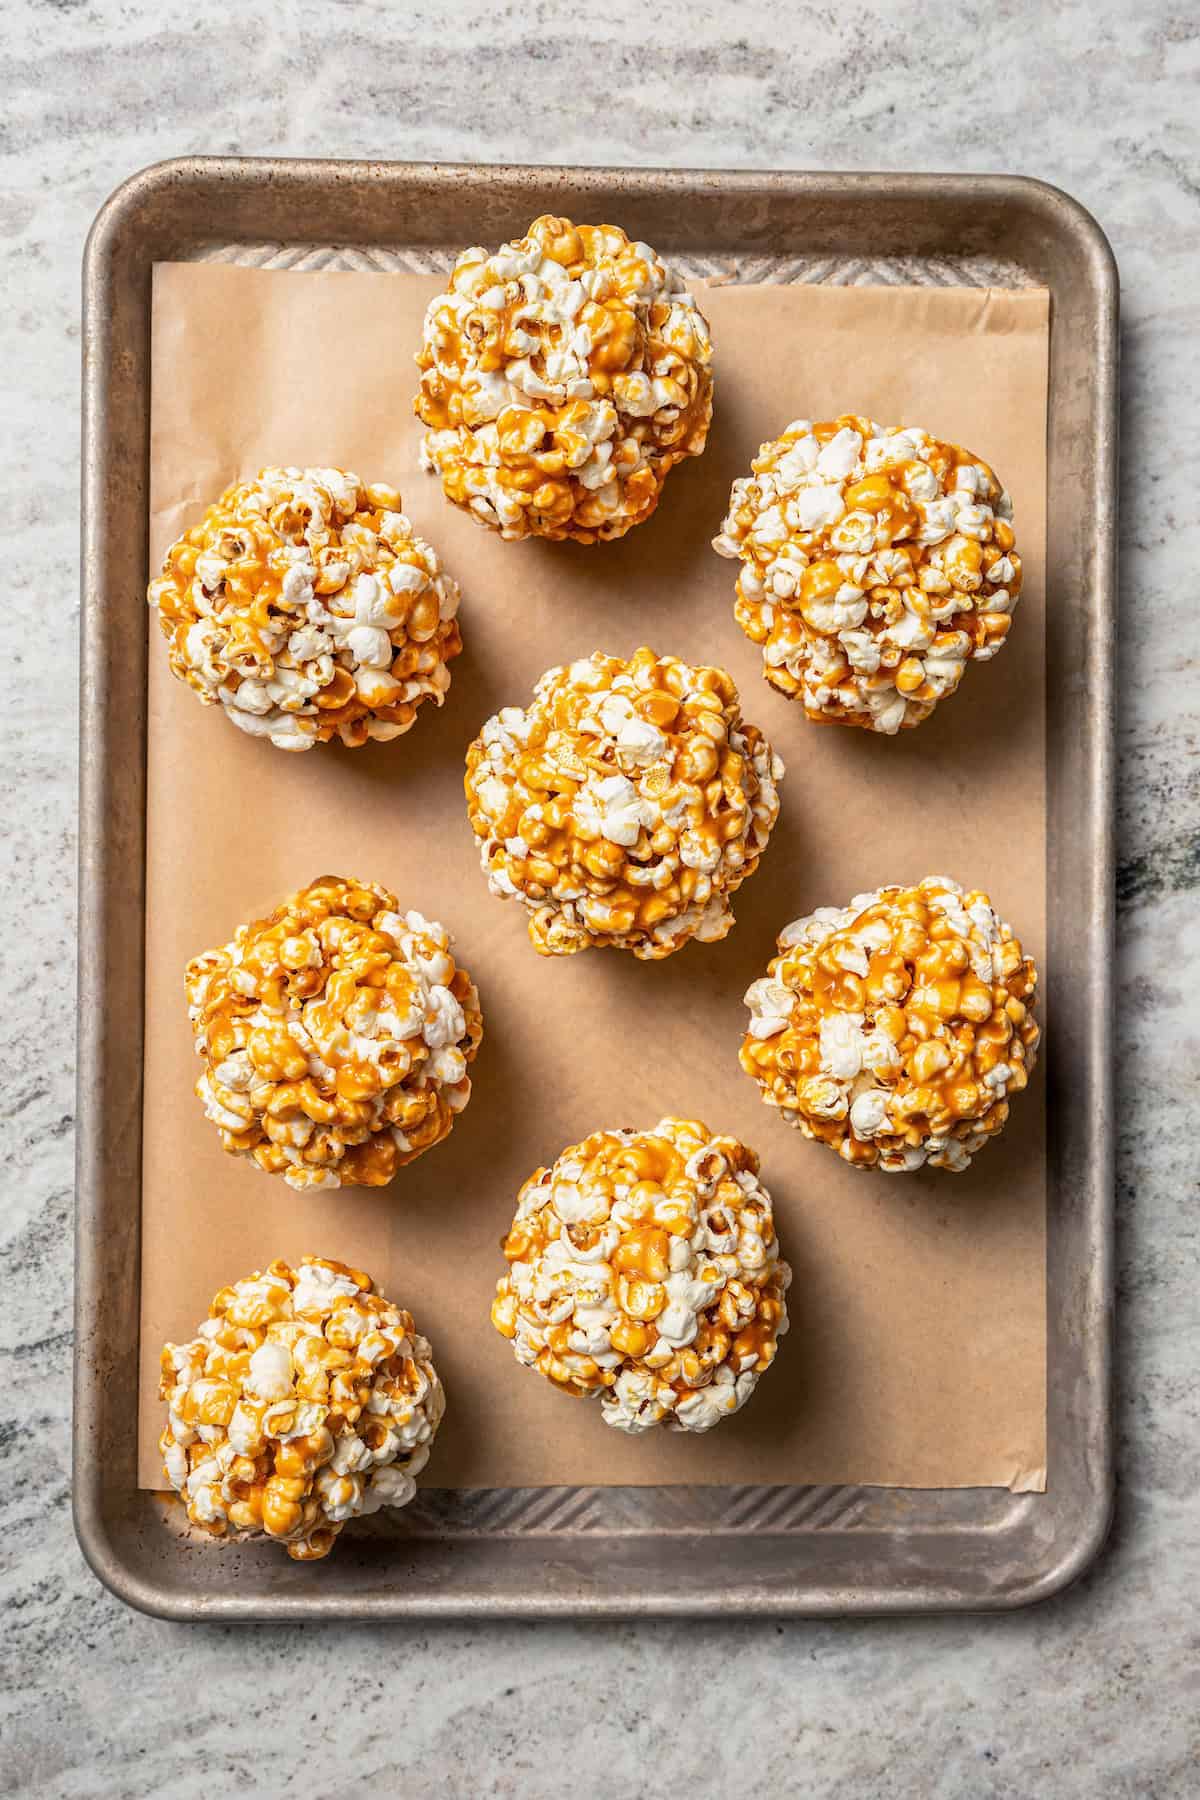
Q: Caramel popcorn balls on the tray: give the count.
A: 8